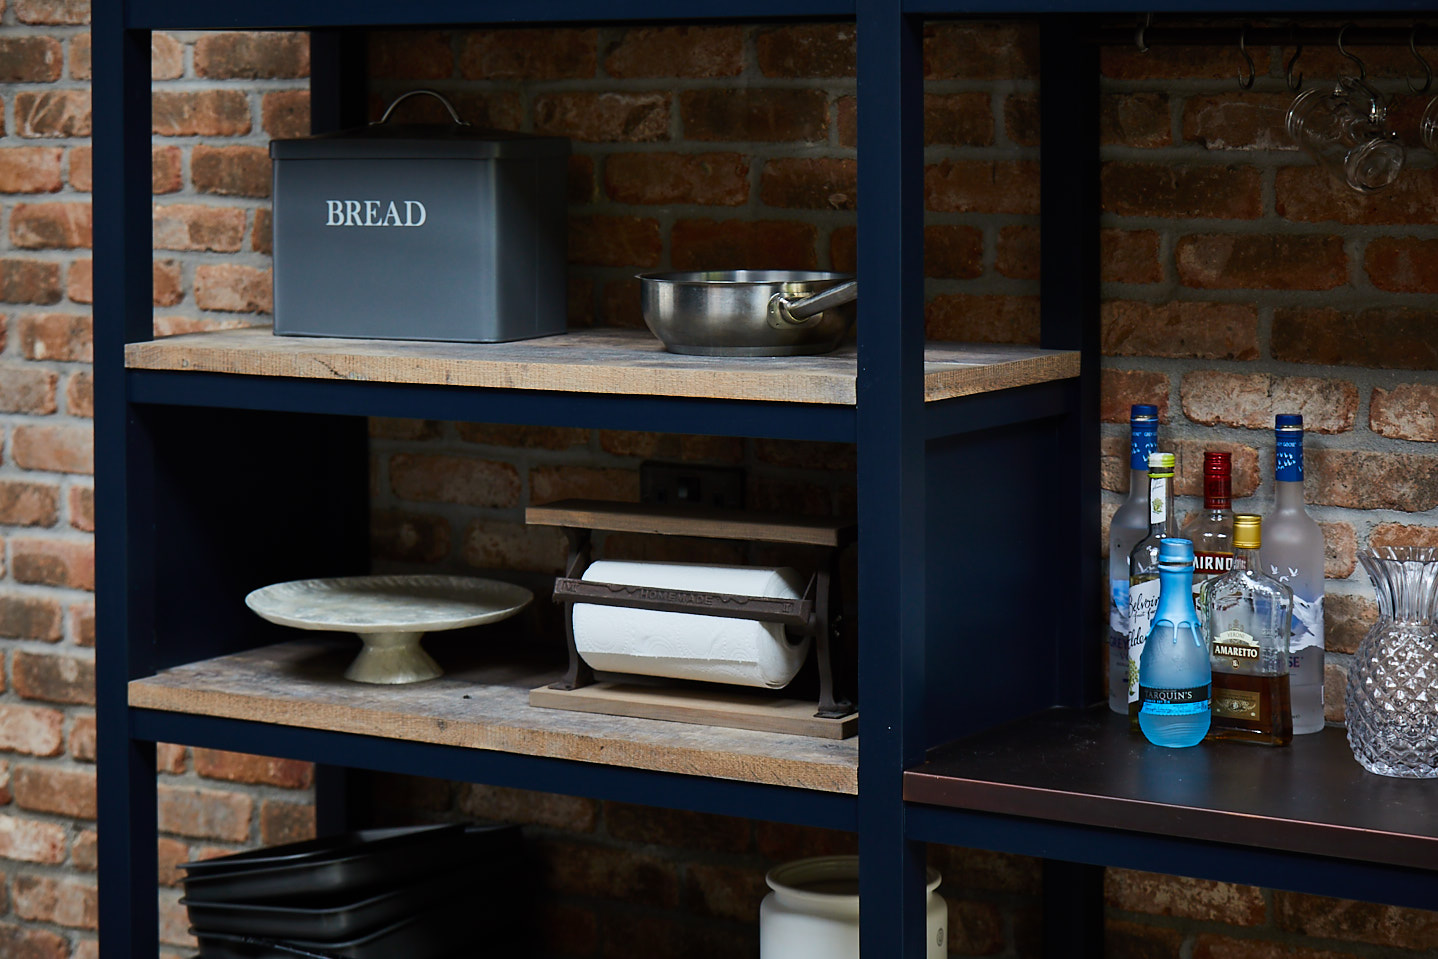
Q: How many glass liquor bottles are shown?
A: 6